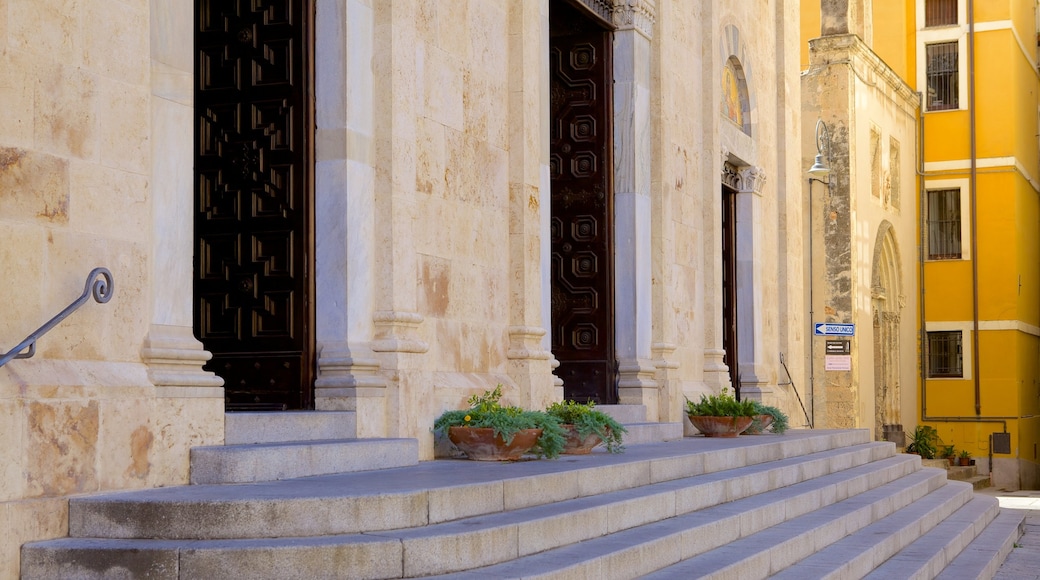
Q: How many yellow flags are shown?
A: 0